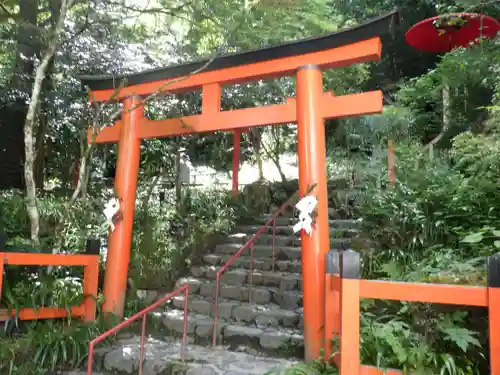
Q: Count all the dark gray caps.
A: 5